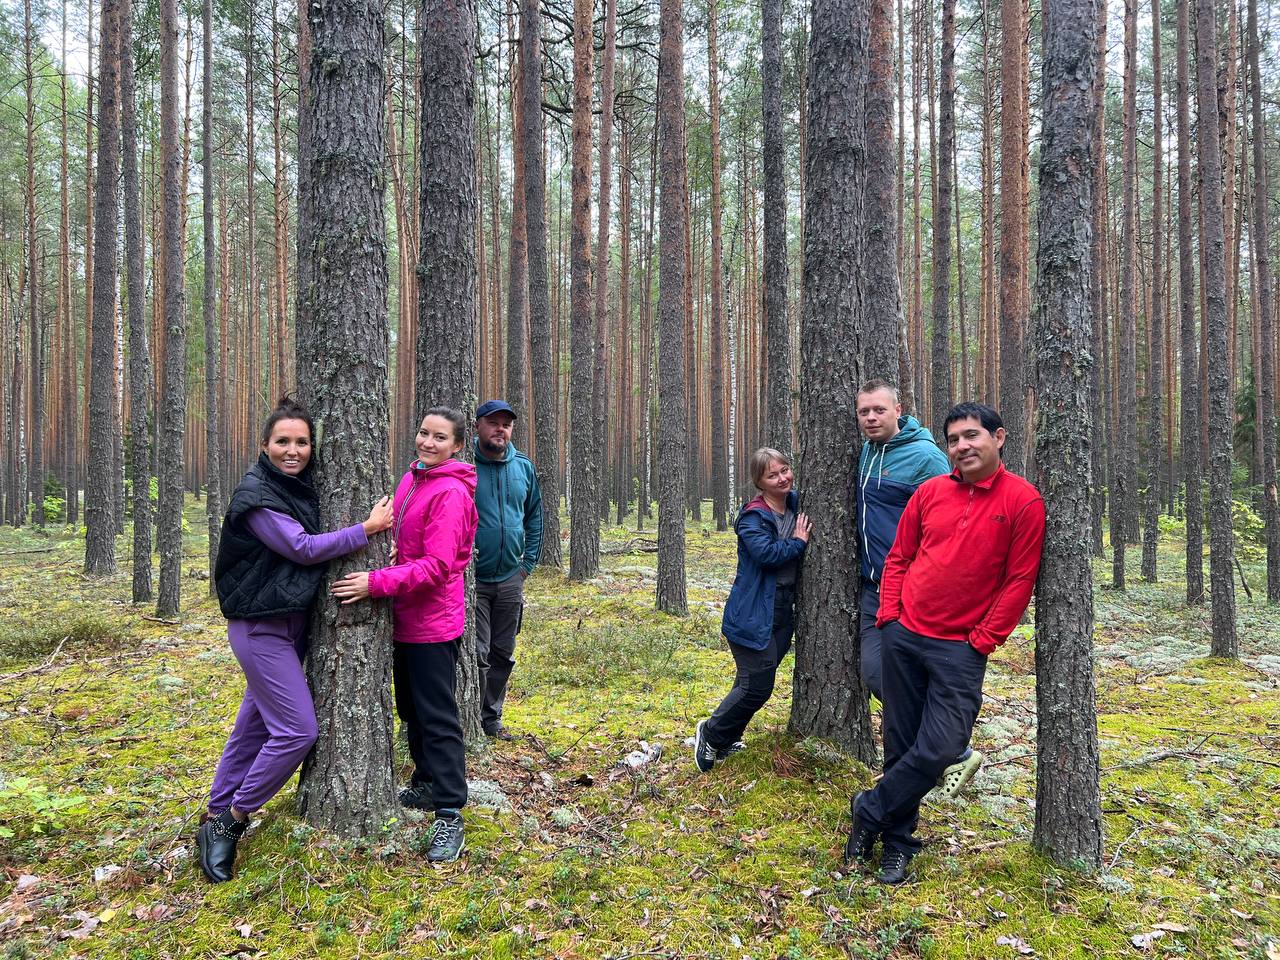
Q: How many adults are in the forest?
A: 6